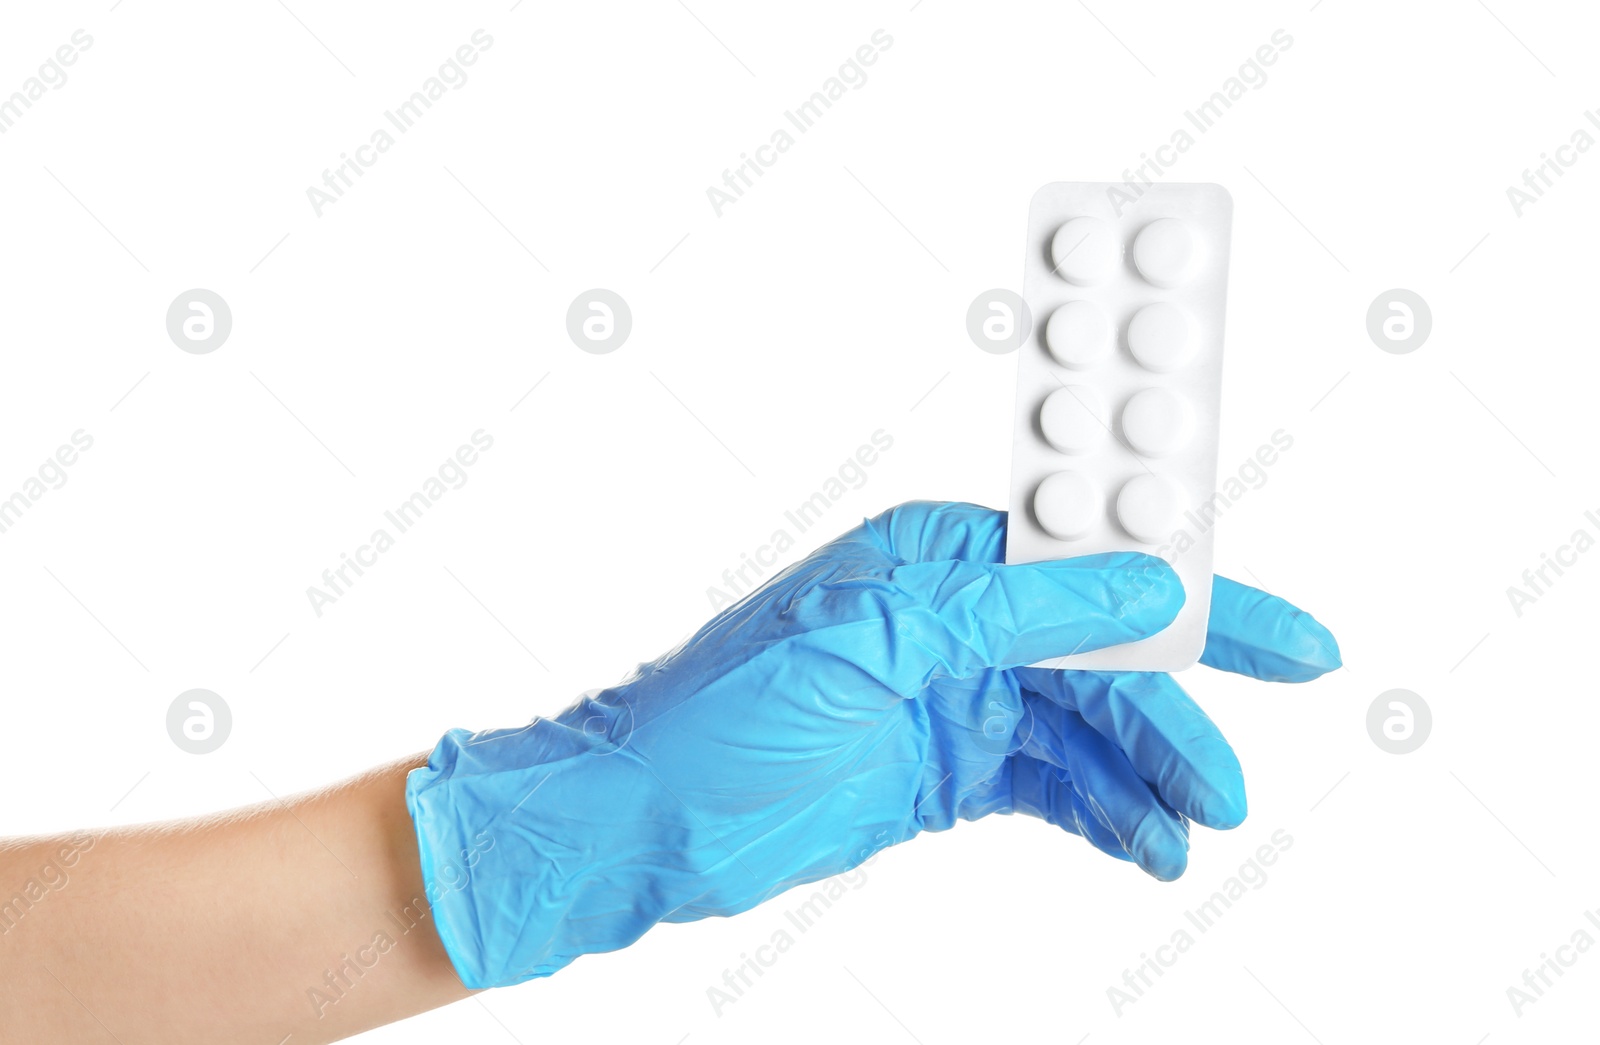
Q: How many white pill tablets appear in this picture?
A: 8